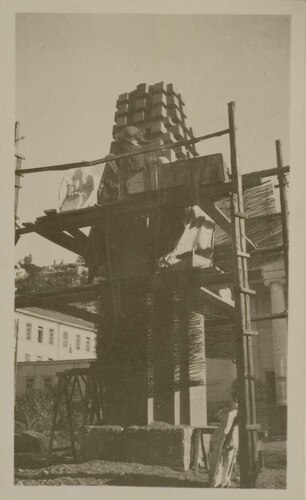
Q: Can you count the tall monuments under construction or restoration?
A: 1